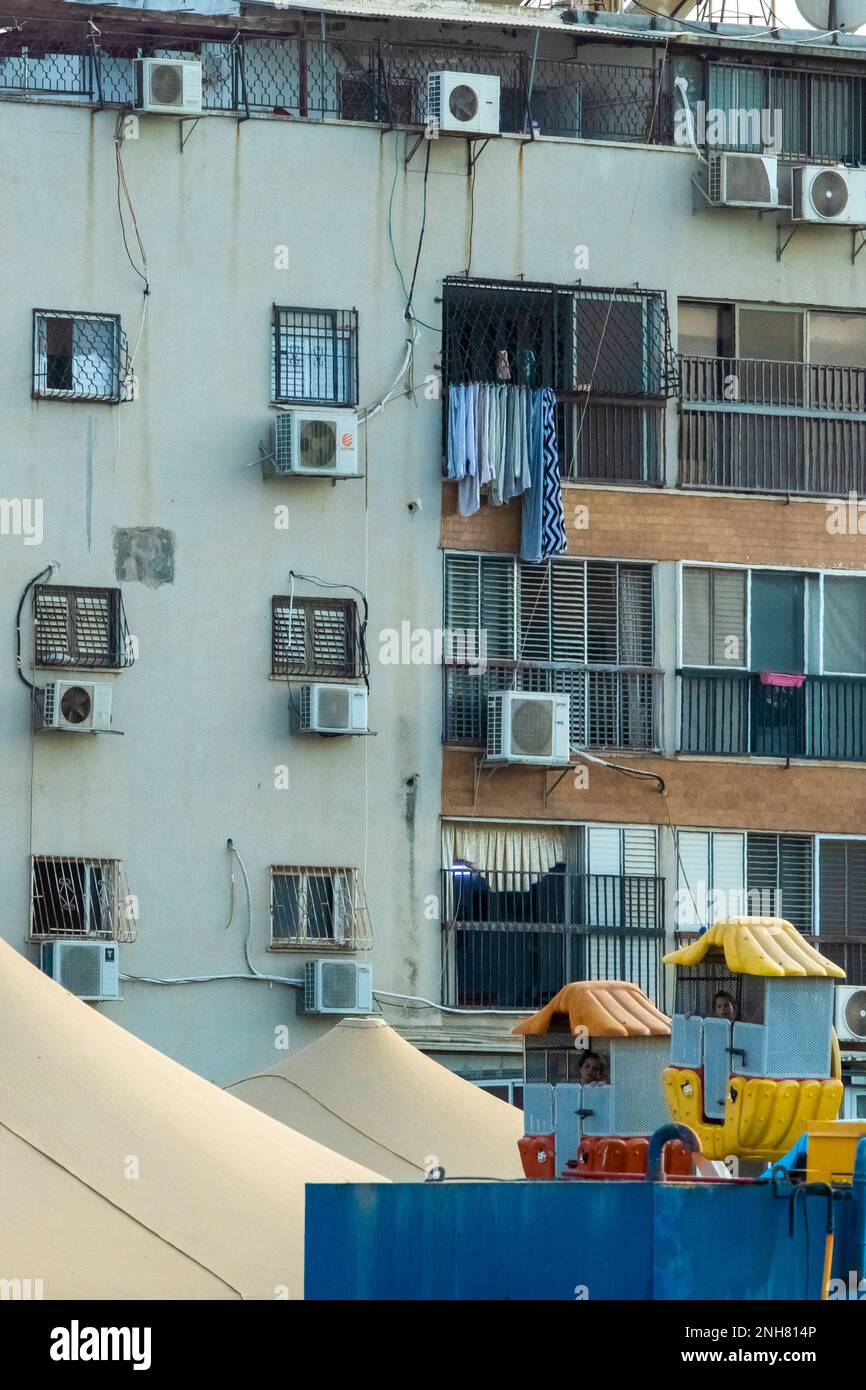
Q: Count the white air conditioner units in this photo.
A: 11